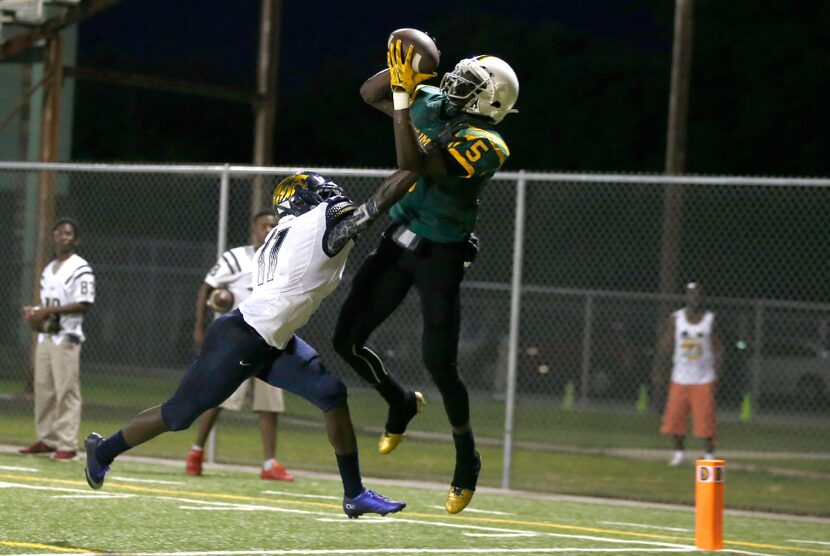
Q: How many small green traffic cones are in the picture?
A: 3